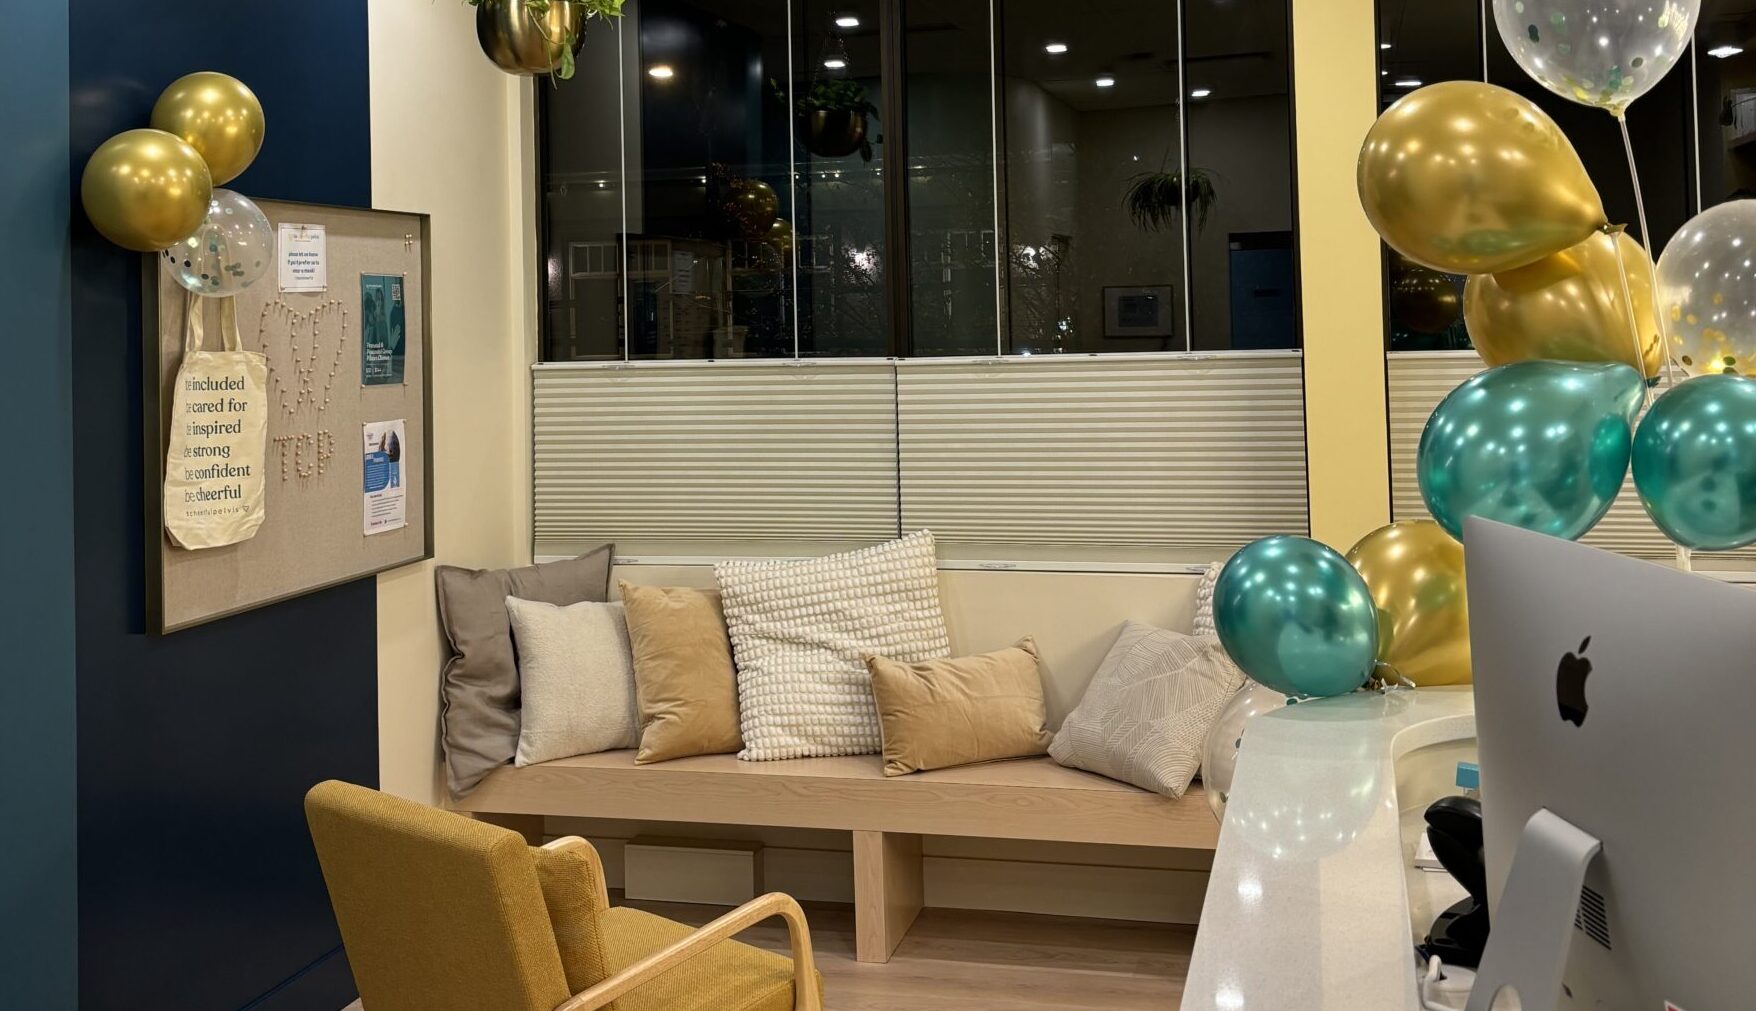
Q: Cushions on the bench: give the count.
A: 7